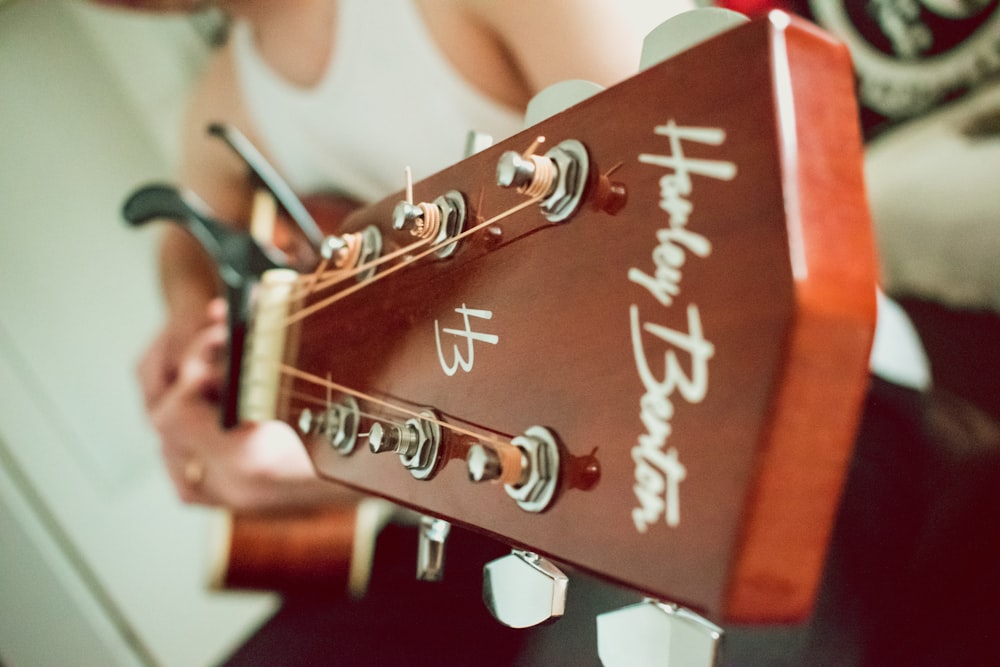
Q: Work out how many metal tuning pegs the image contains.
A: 6